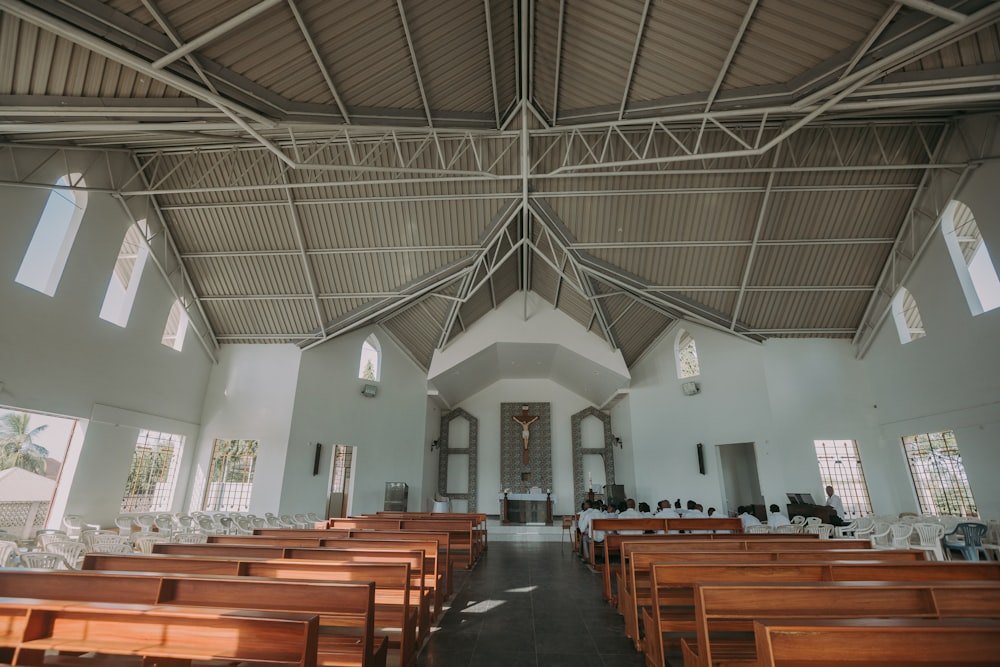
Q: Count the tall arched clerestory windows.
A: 7